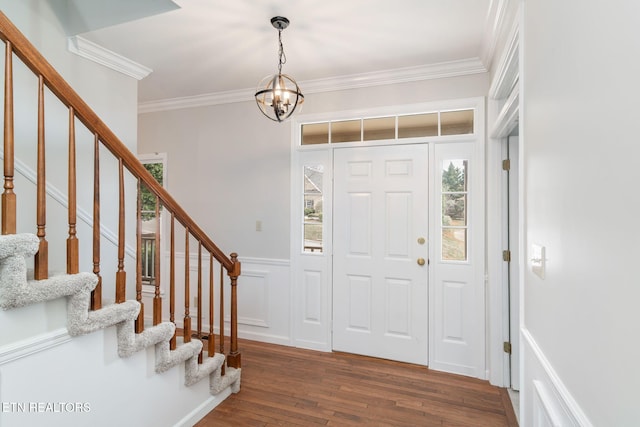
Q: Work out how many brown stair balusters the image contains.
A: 12